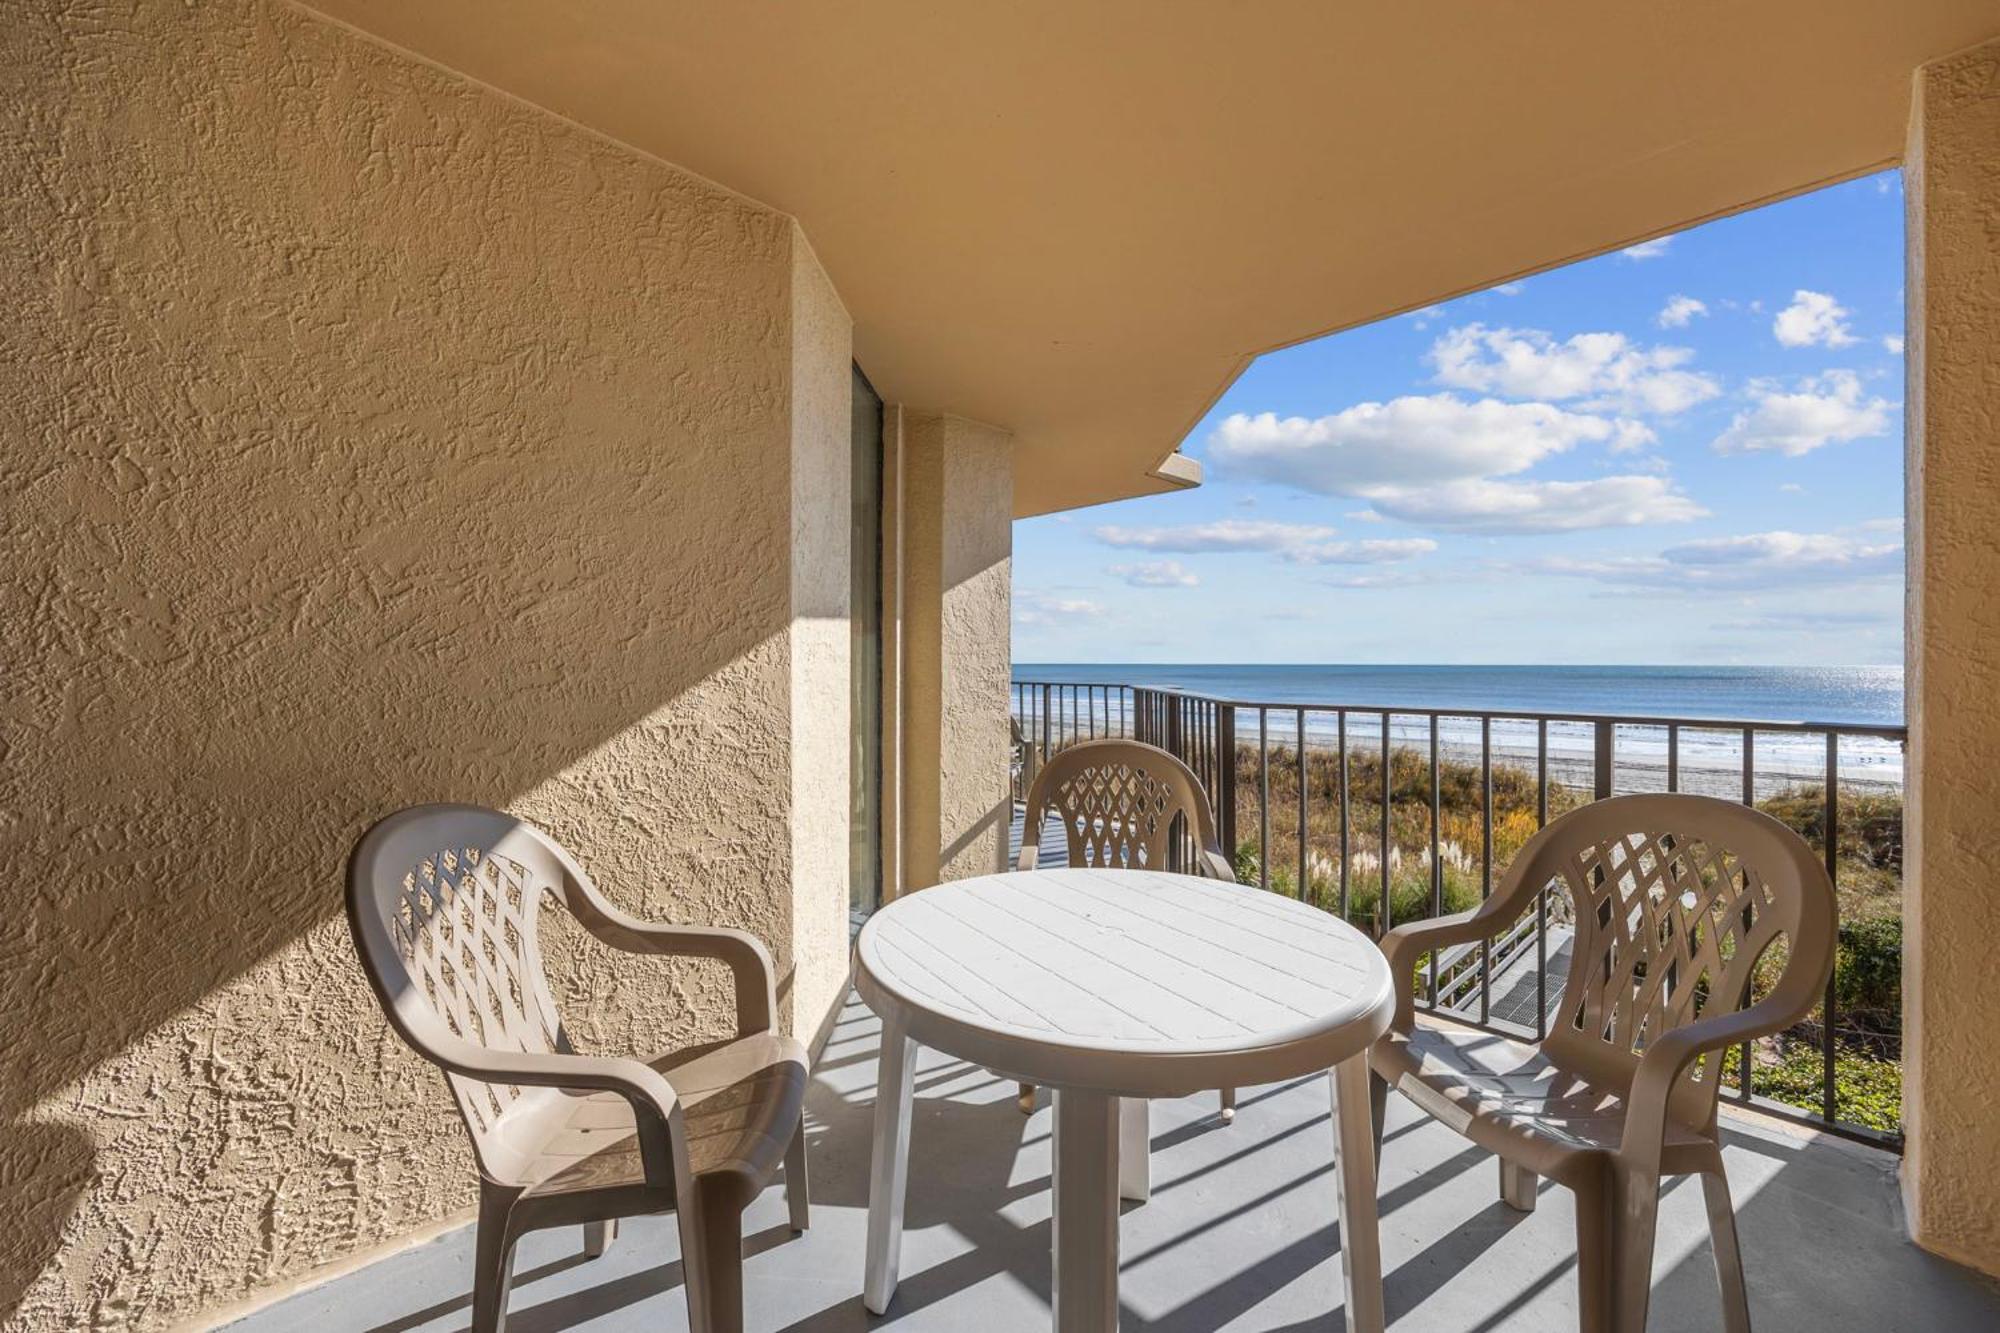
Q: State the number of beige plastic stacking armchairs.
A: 3